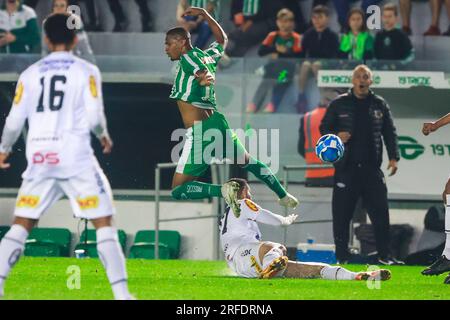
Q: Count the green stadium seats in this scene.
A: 4